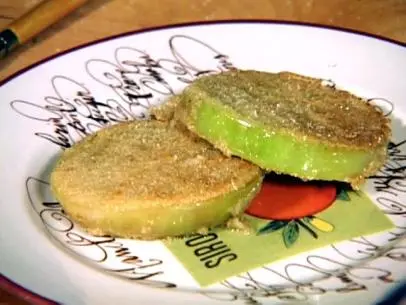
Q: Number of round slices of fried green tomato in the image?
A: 2